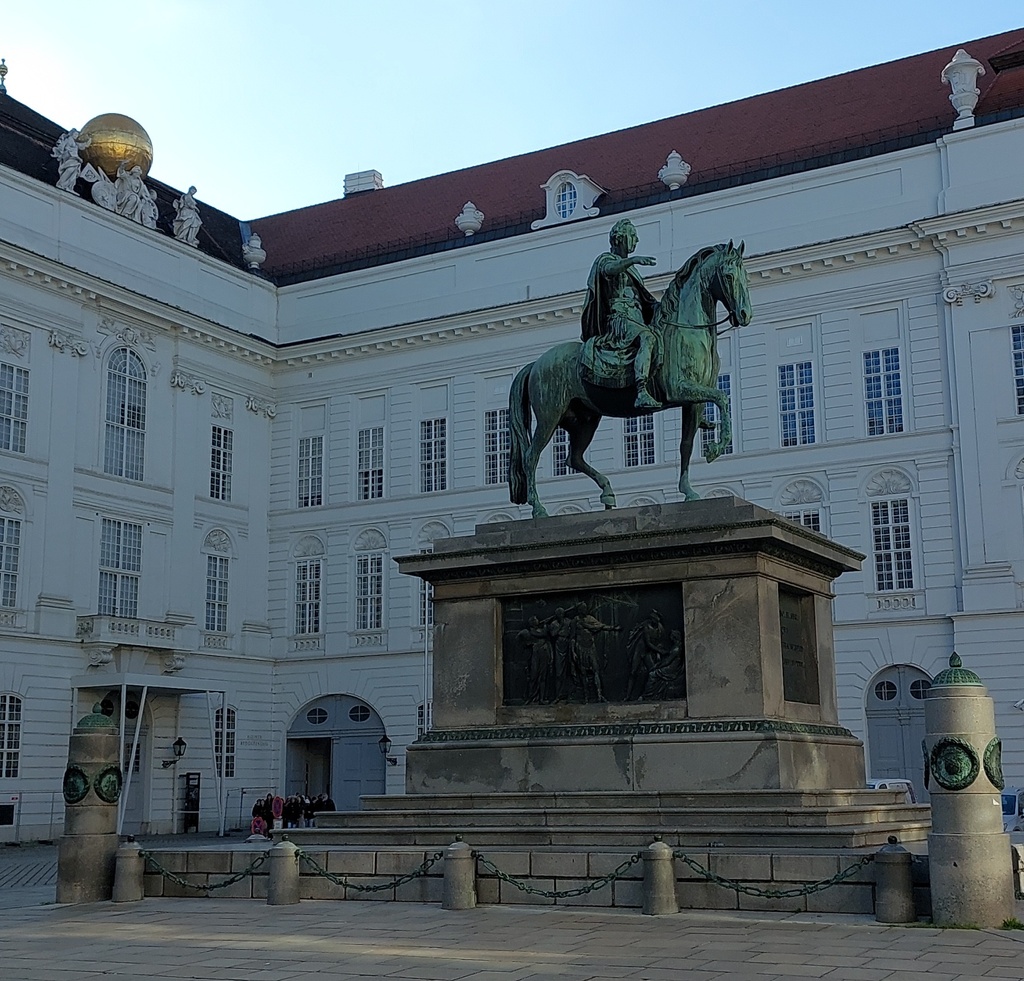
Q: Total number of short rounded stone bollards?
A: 5